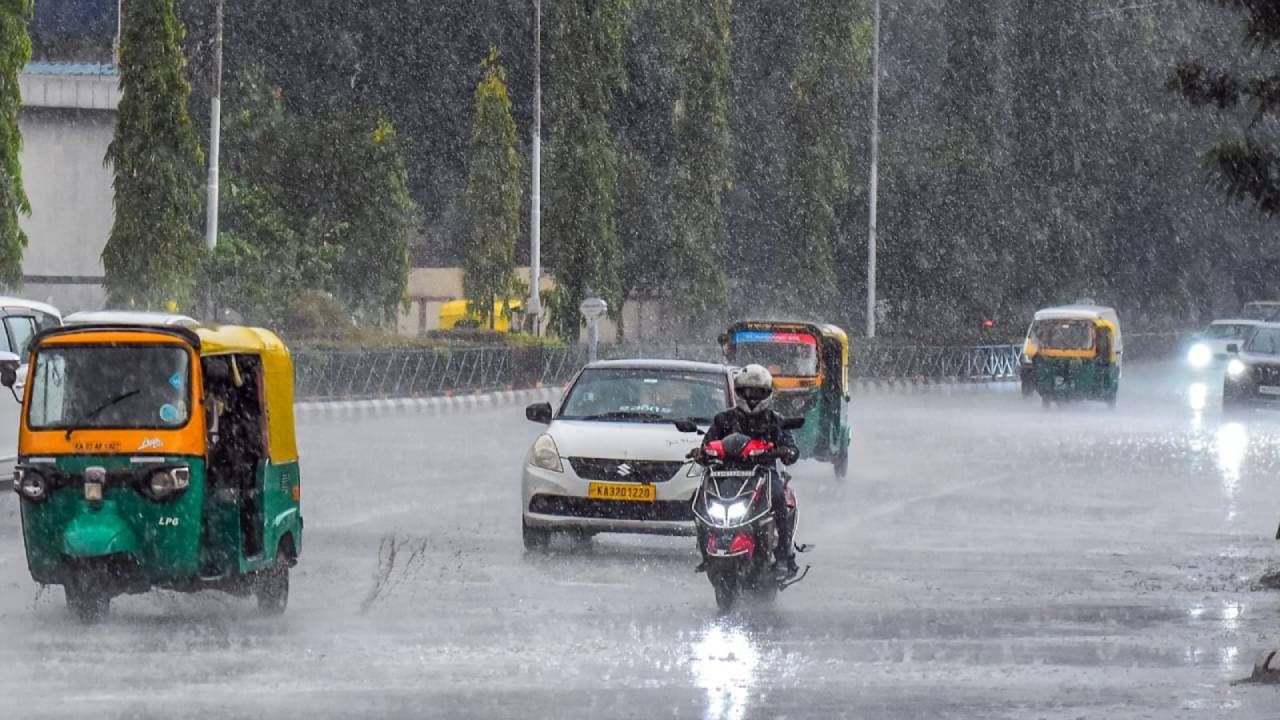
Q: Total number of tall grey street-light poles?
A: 3